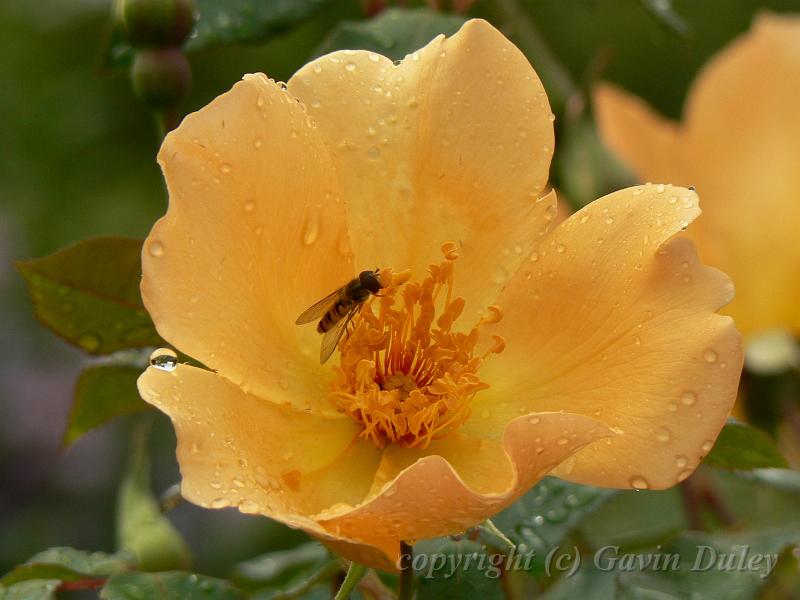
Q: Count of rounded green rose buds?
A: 2